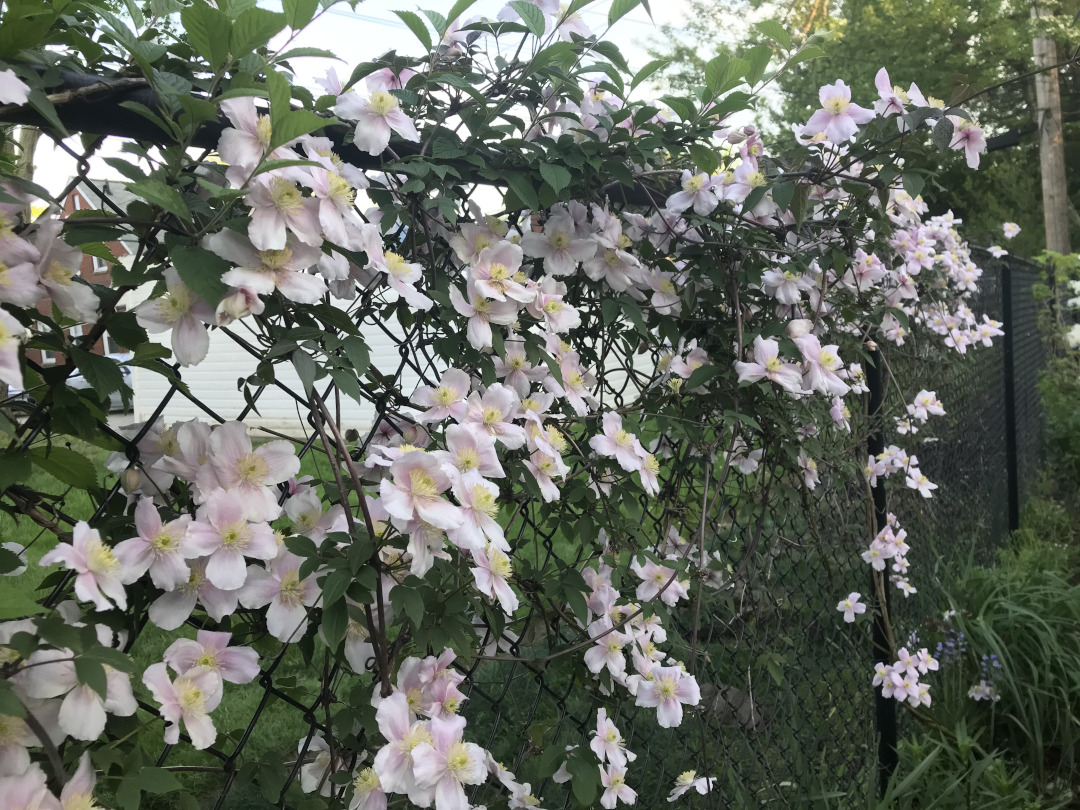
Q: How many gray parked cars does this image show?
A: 1